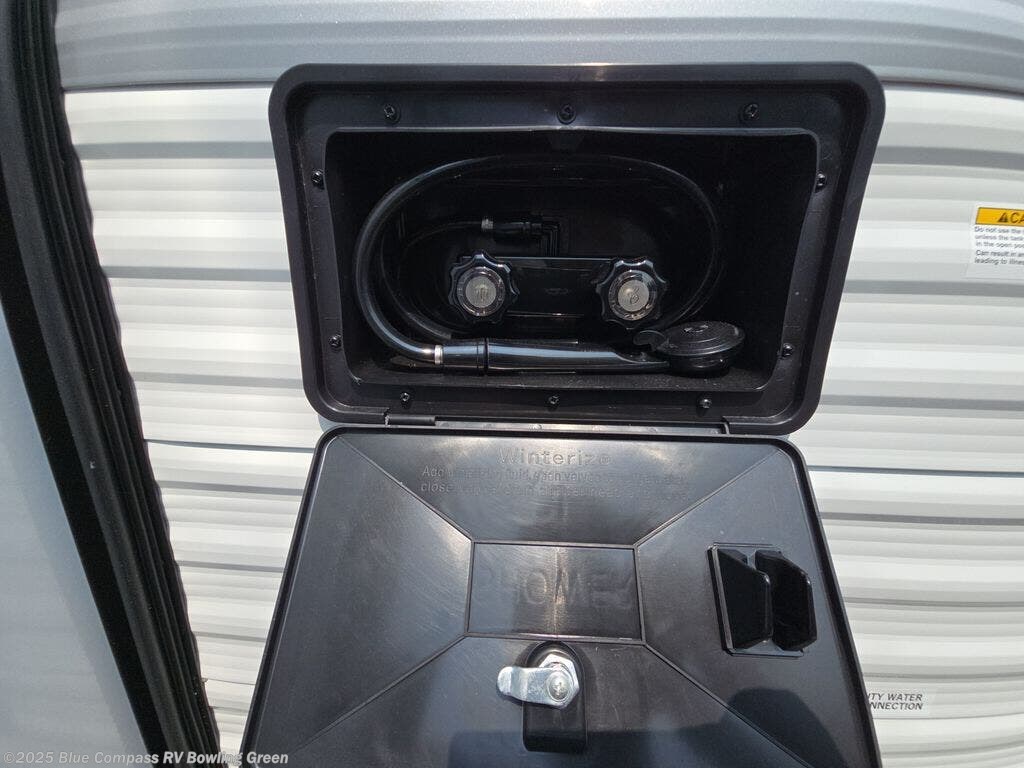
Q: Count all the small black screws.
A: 10